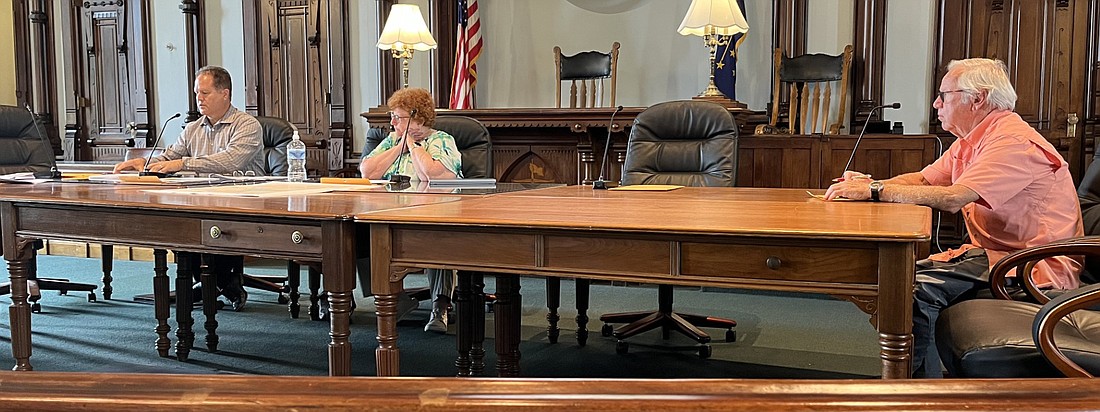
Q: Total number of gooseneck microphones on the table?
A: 5